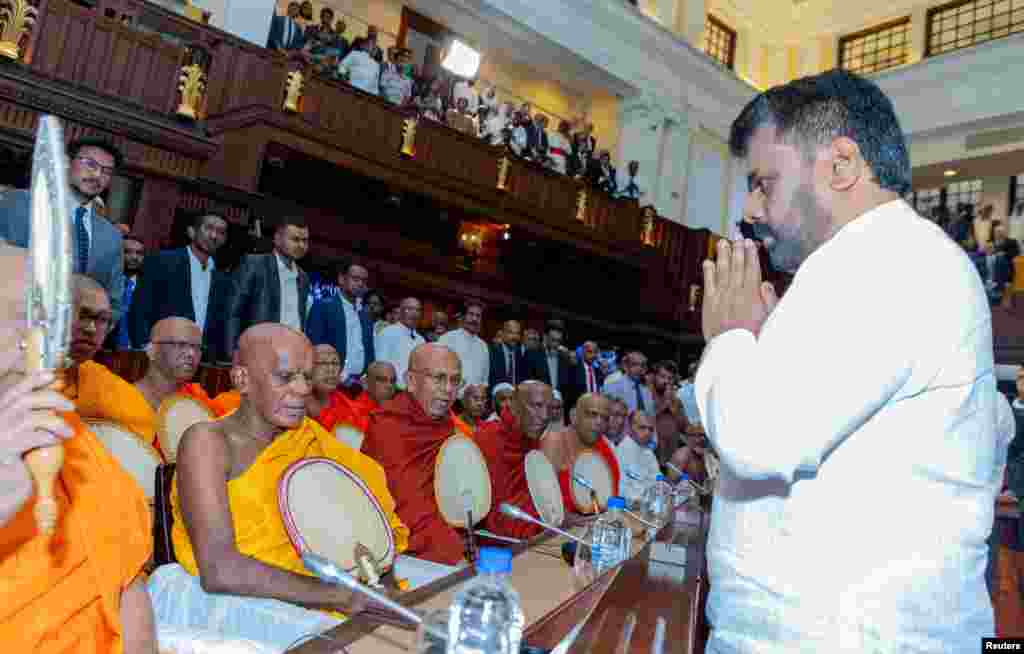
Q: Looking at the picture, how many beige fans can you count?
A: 7